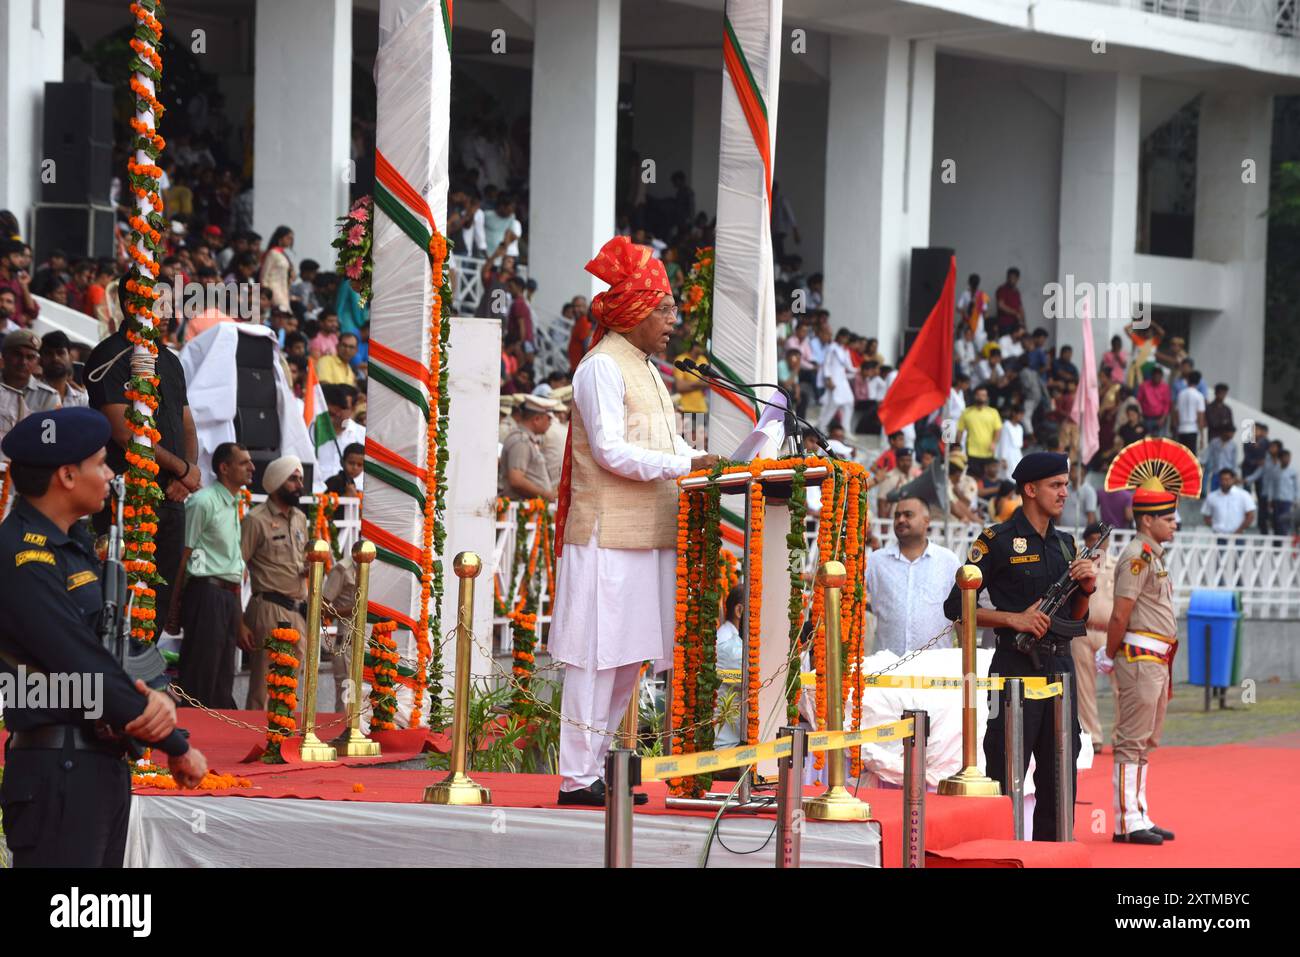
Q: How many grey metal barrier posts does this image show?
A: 5